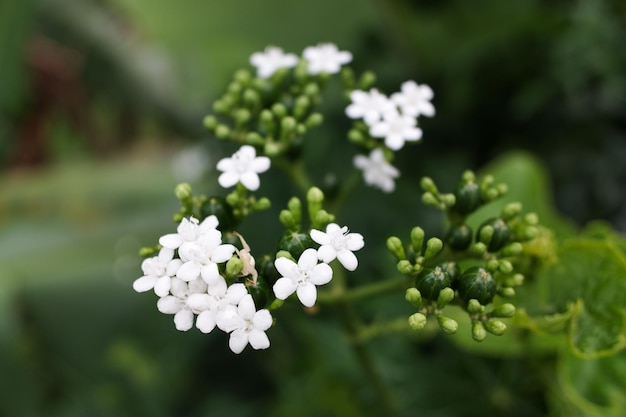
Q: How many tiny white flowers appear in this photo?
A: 15